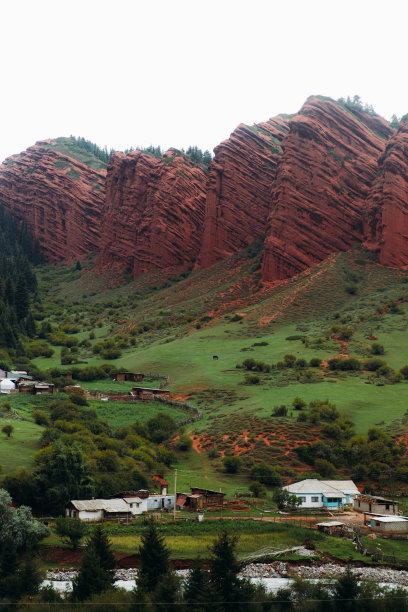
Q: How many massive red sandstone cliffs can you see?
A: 5